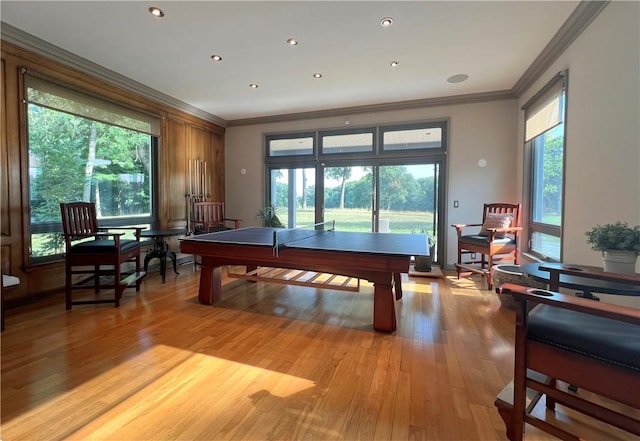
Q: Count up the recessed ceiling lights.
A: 7